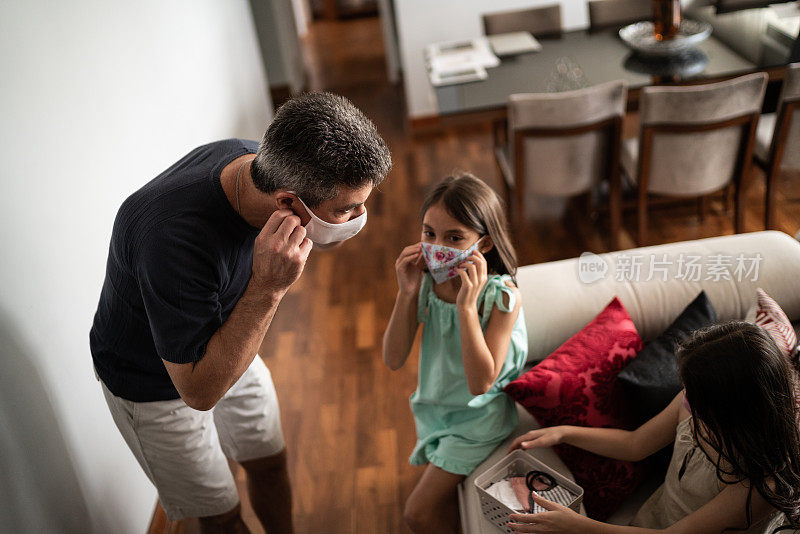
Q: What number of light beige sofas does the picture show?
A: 1